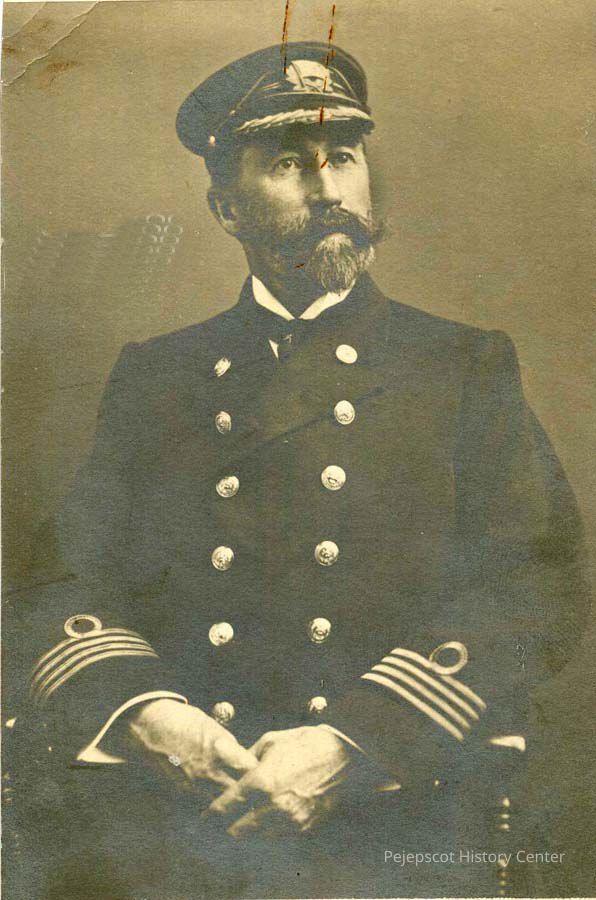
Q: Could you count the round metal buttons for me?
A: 12